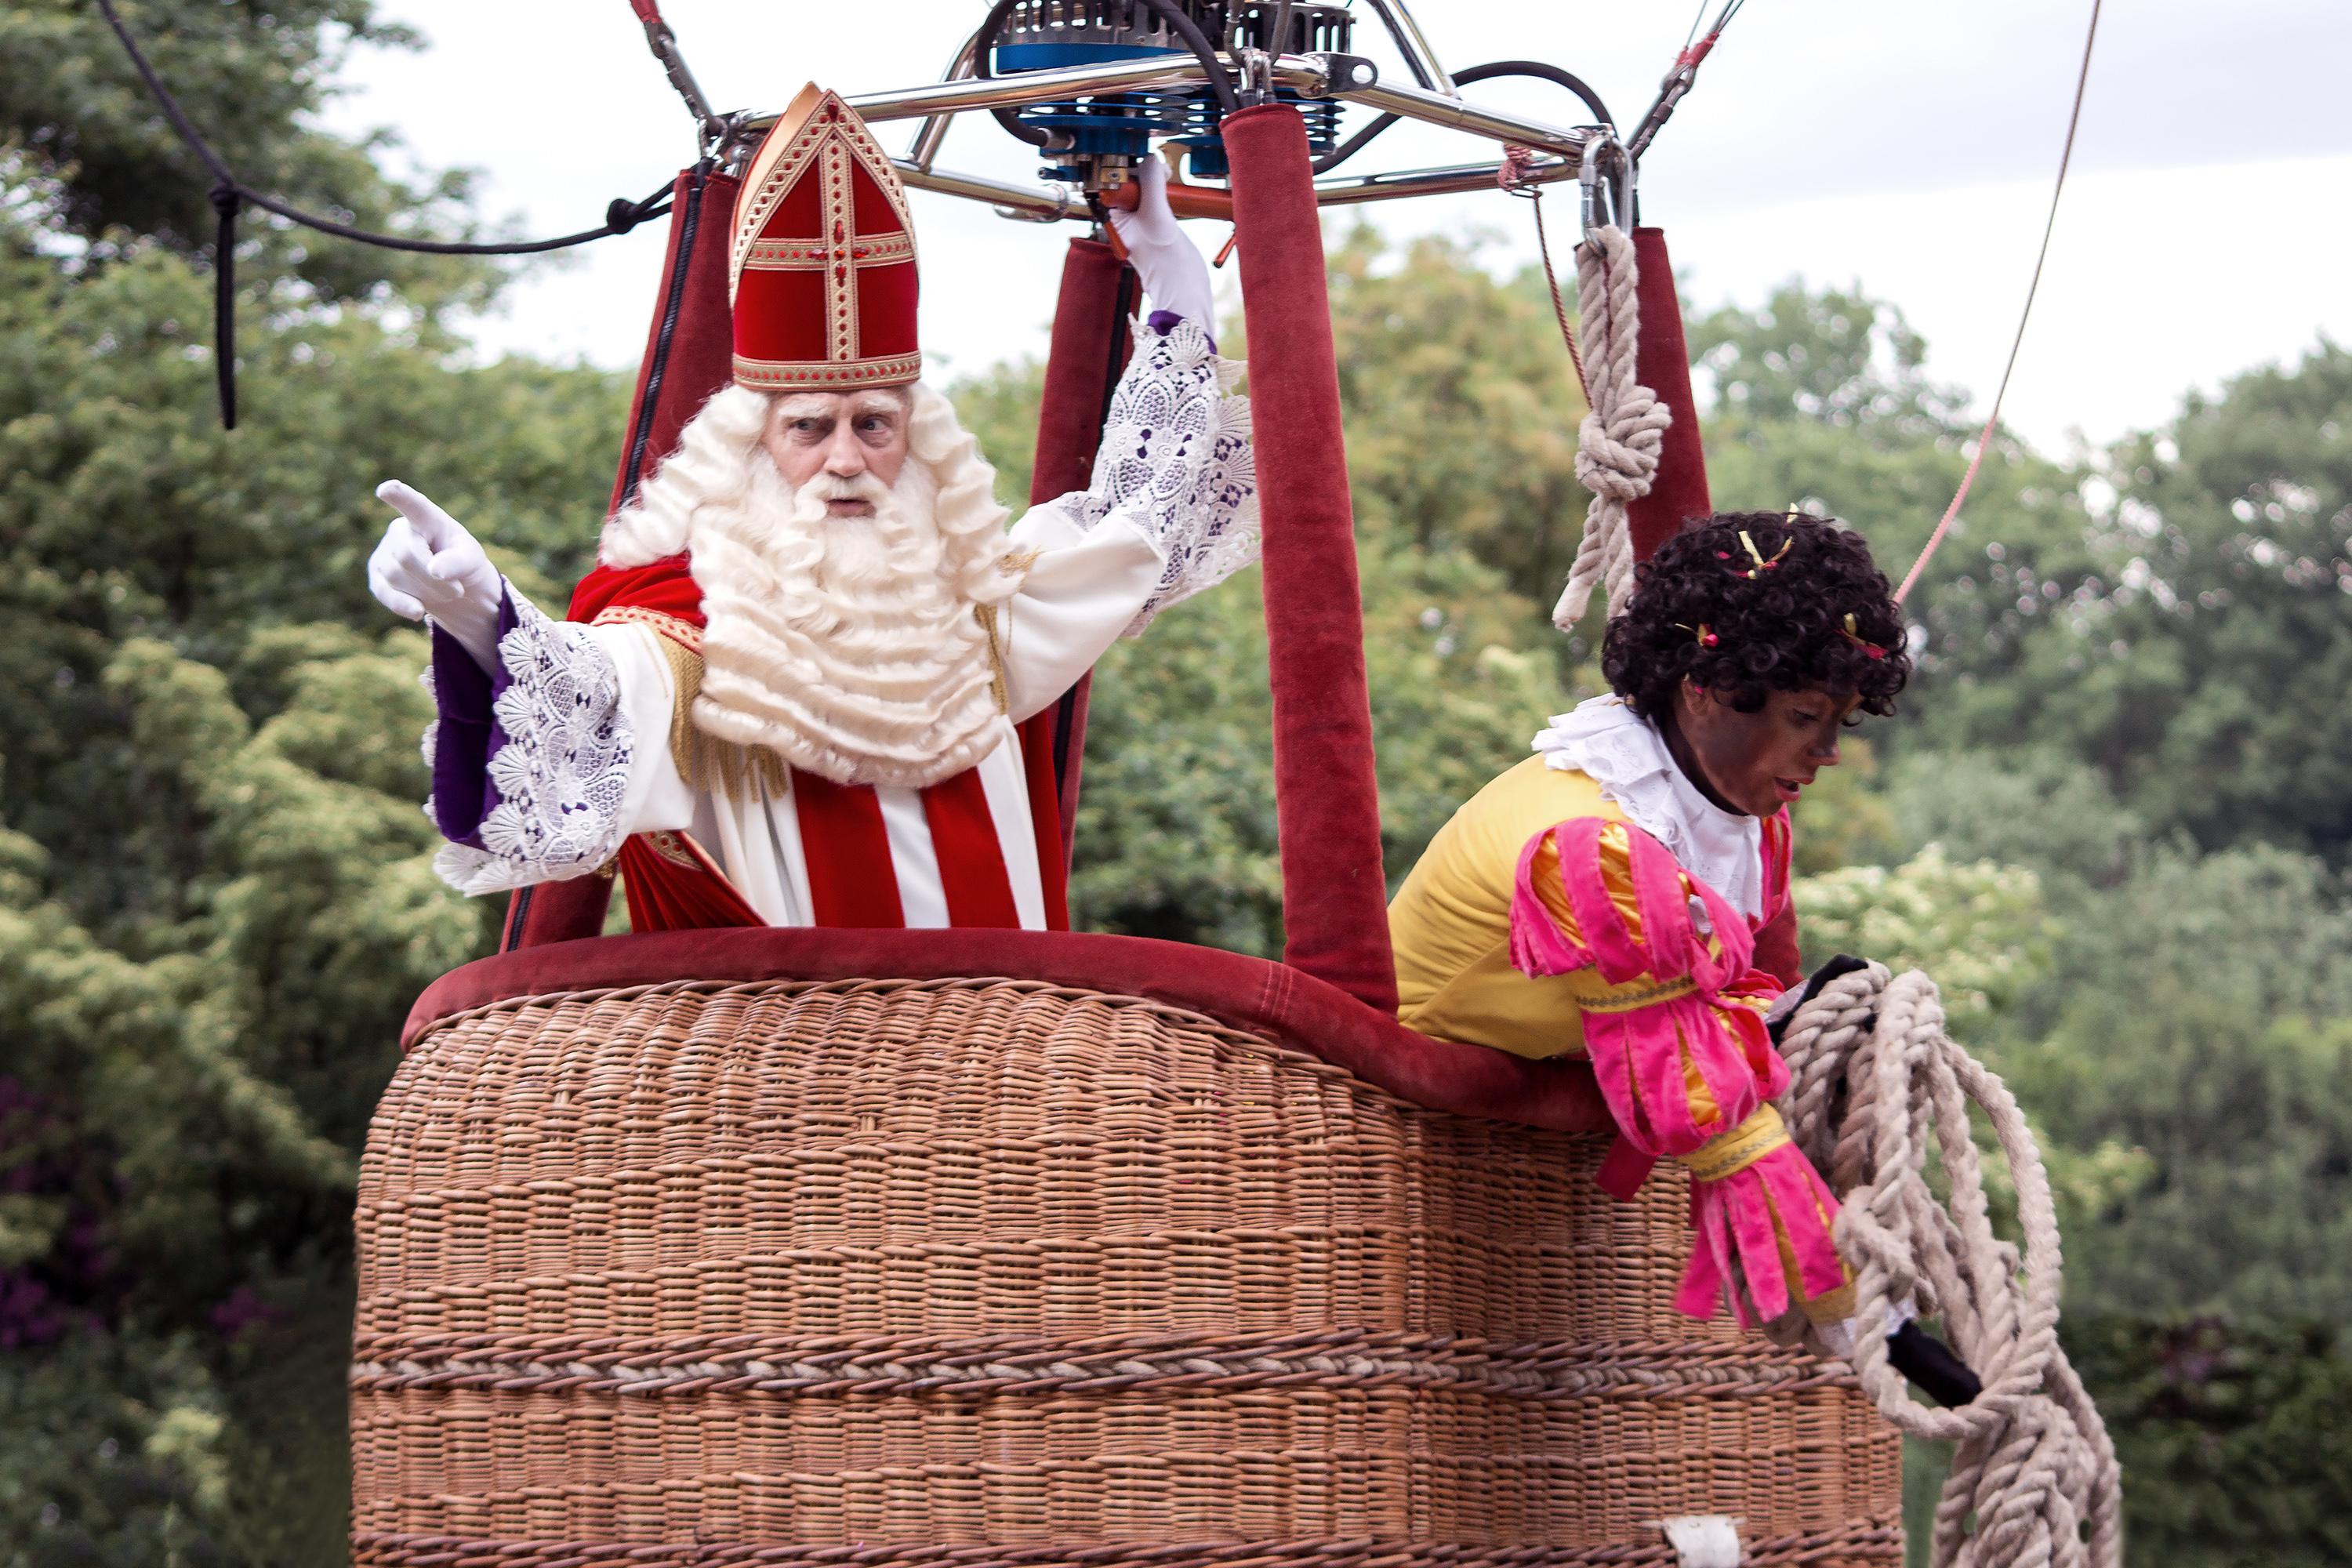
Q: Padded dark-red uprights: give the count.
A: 4